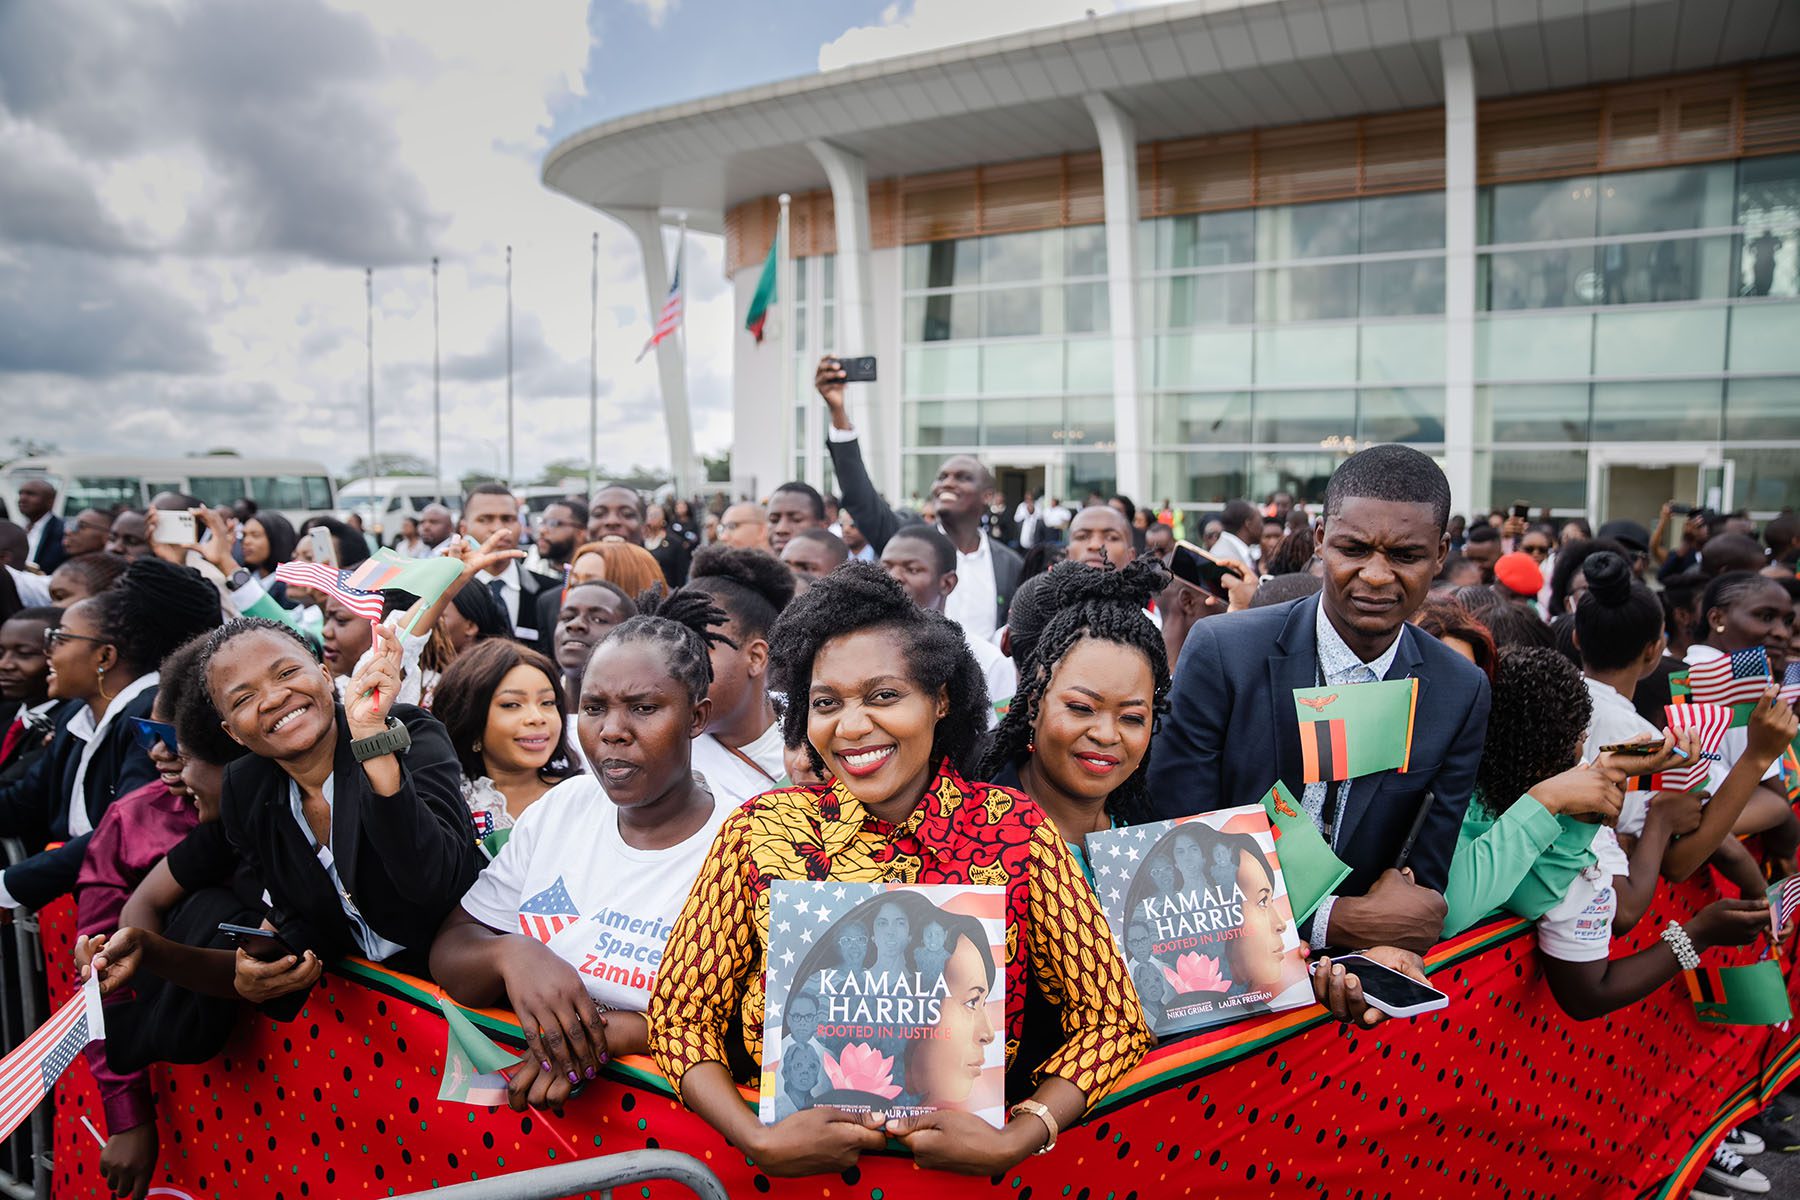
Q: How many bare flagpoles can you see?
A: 4